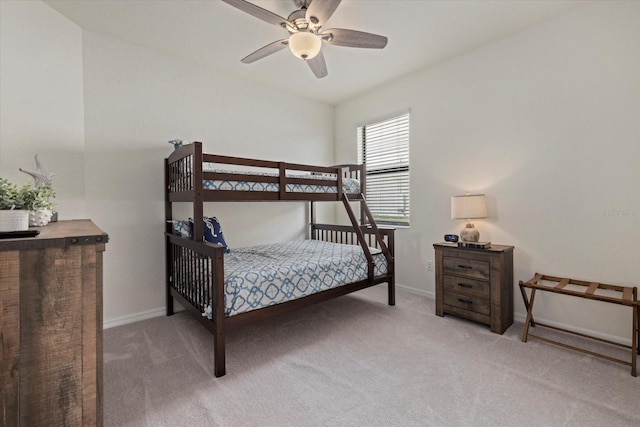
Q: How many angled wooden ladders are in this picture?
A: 1